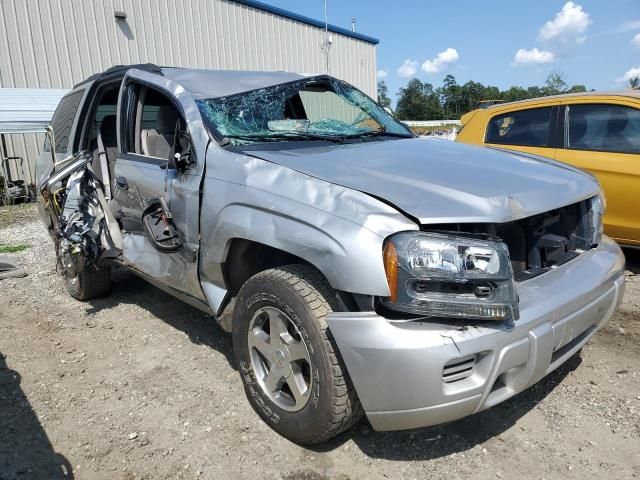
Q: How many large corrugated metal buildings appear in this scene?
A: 1